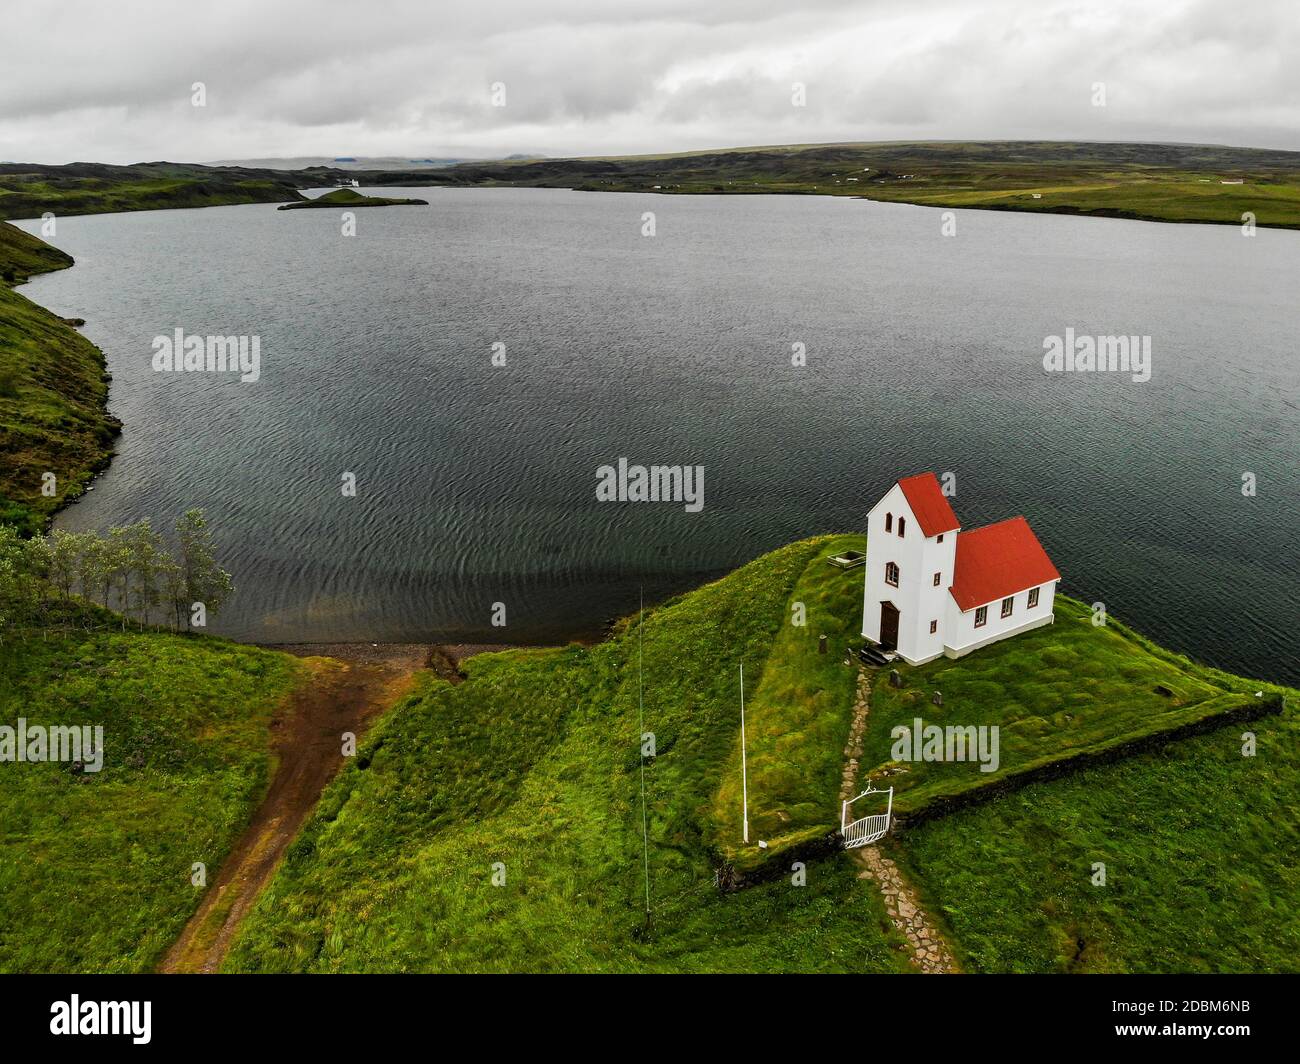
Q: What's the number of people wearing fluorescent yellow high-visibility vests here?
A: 0